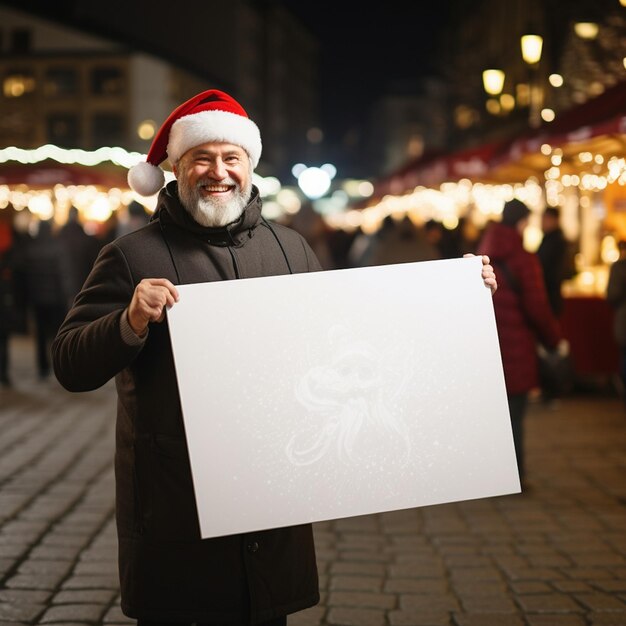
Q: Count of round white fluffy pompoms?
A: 1